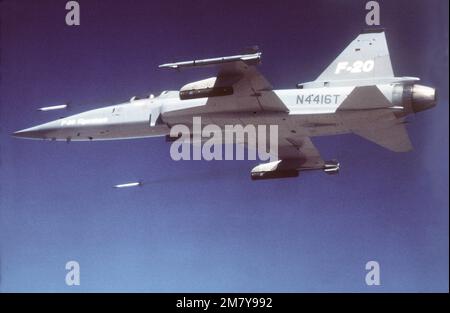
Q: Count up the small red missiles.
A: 0